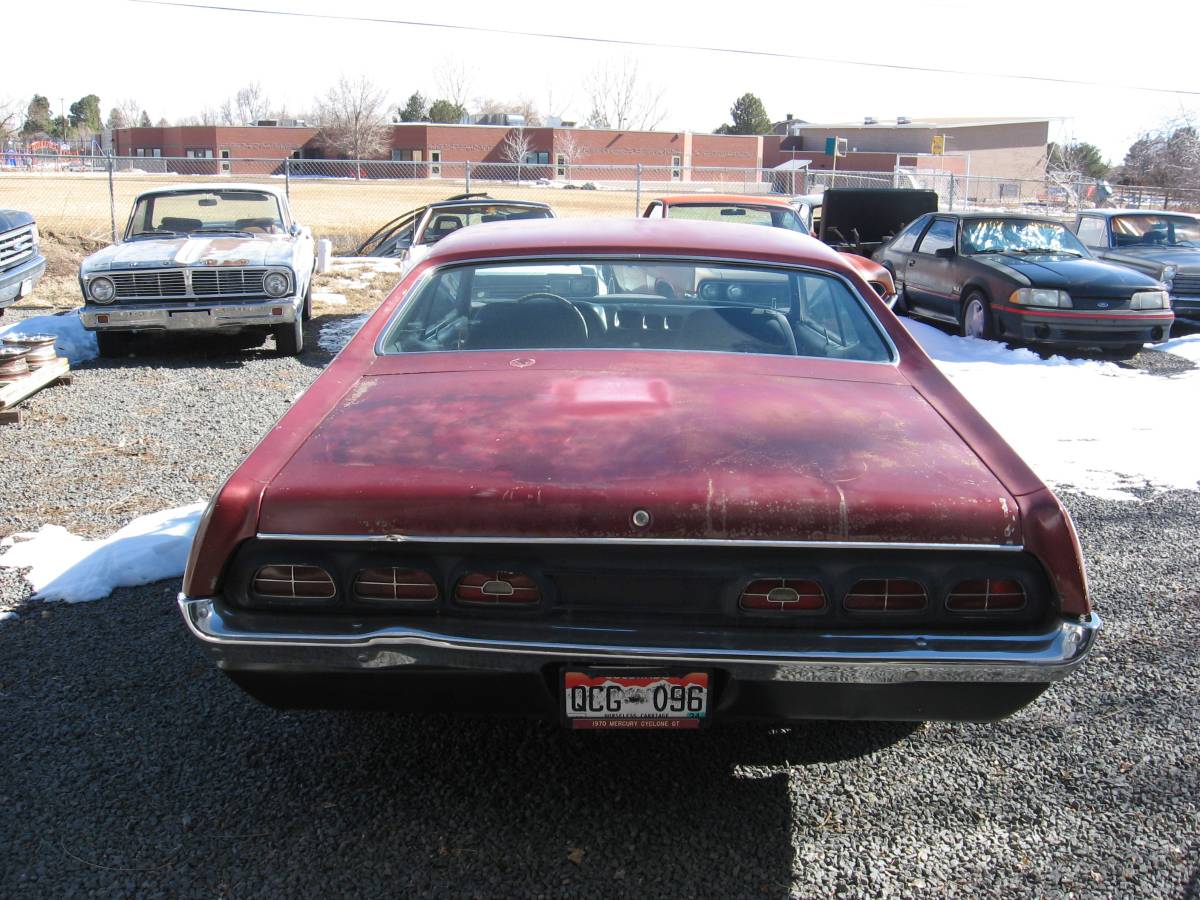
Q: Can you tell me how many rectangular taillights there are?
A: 6